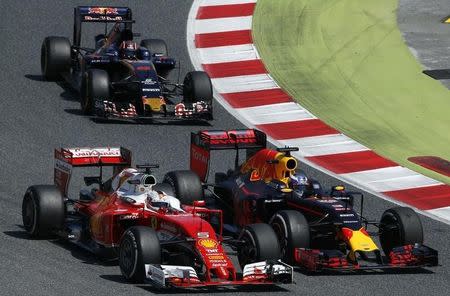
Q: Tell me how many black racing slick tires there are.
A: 11